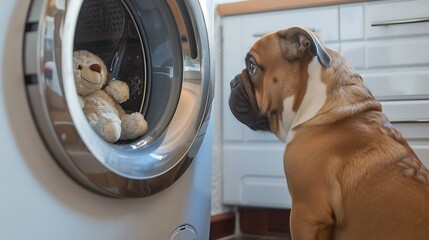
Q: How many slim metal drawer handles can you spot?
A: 3